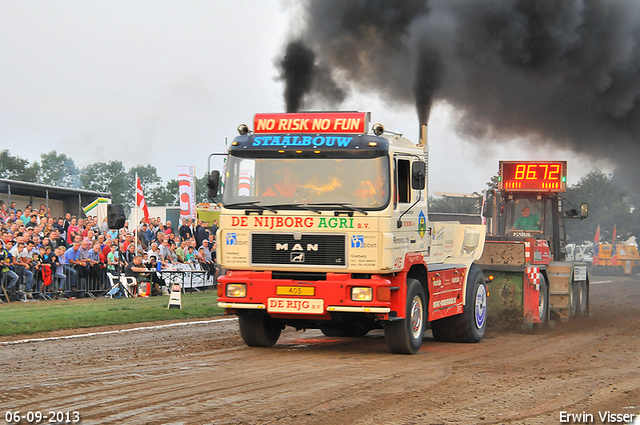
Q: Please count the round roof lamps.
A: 2